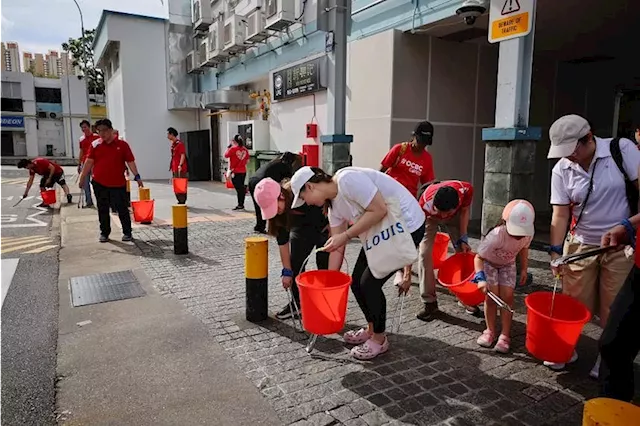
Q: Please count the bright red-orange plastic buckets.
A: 8